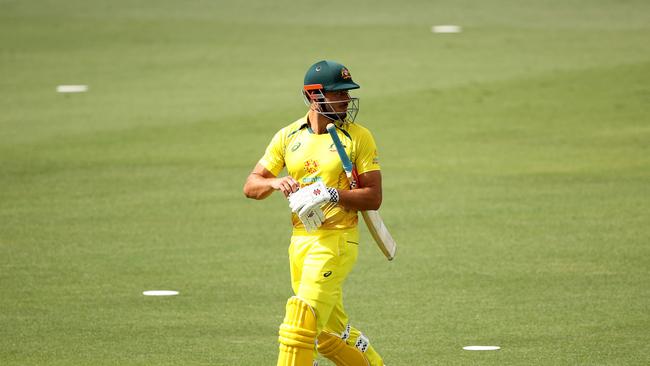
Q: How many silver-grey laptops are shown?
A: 0